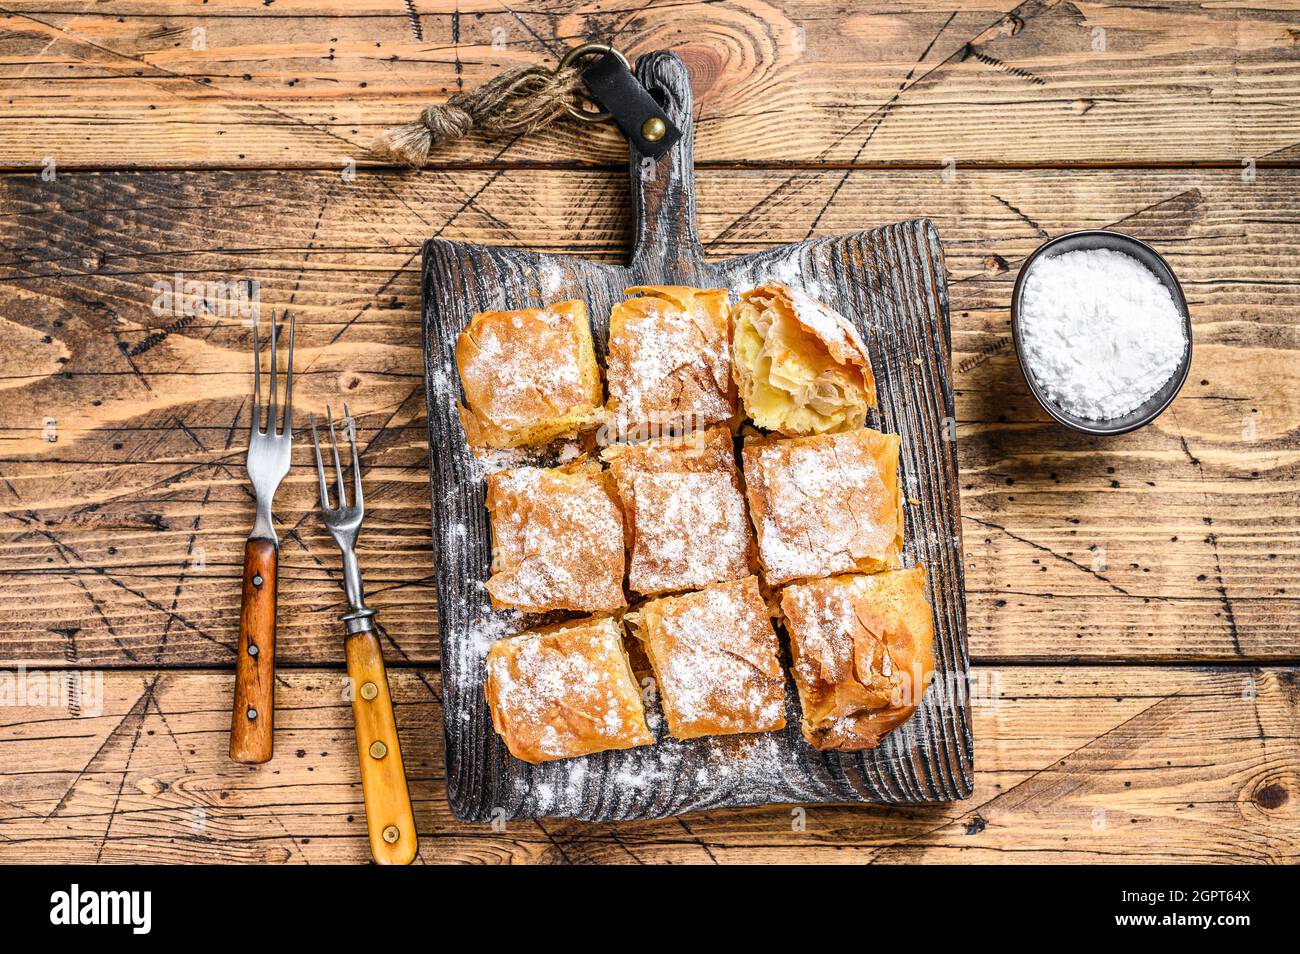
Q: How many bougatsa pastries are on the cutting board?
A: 9